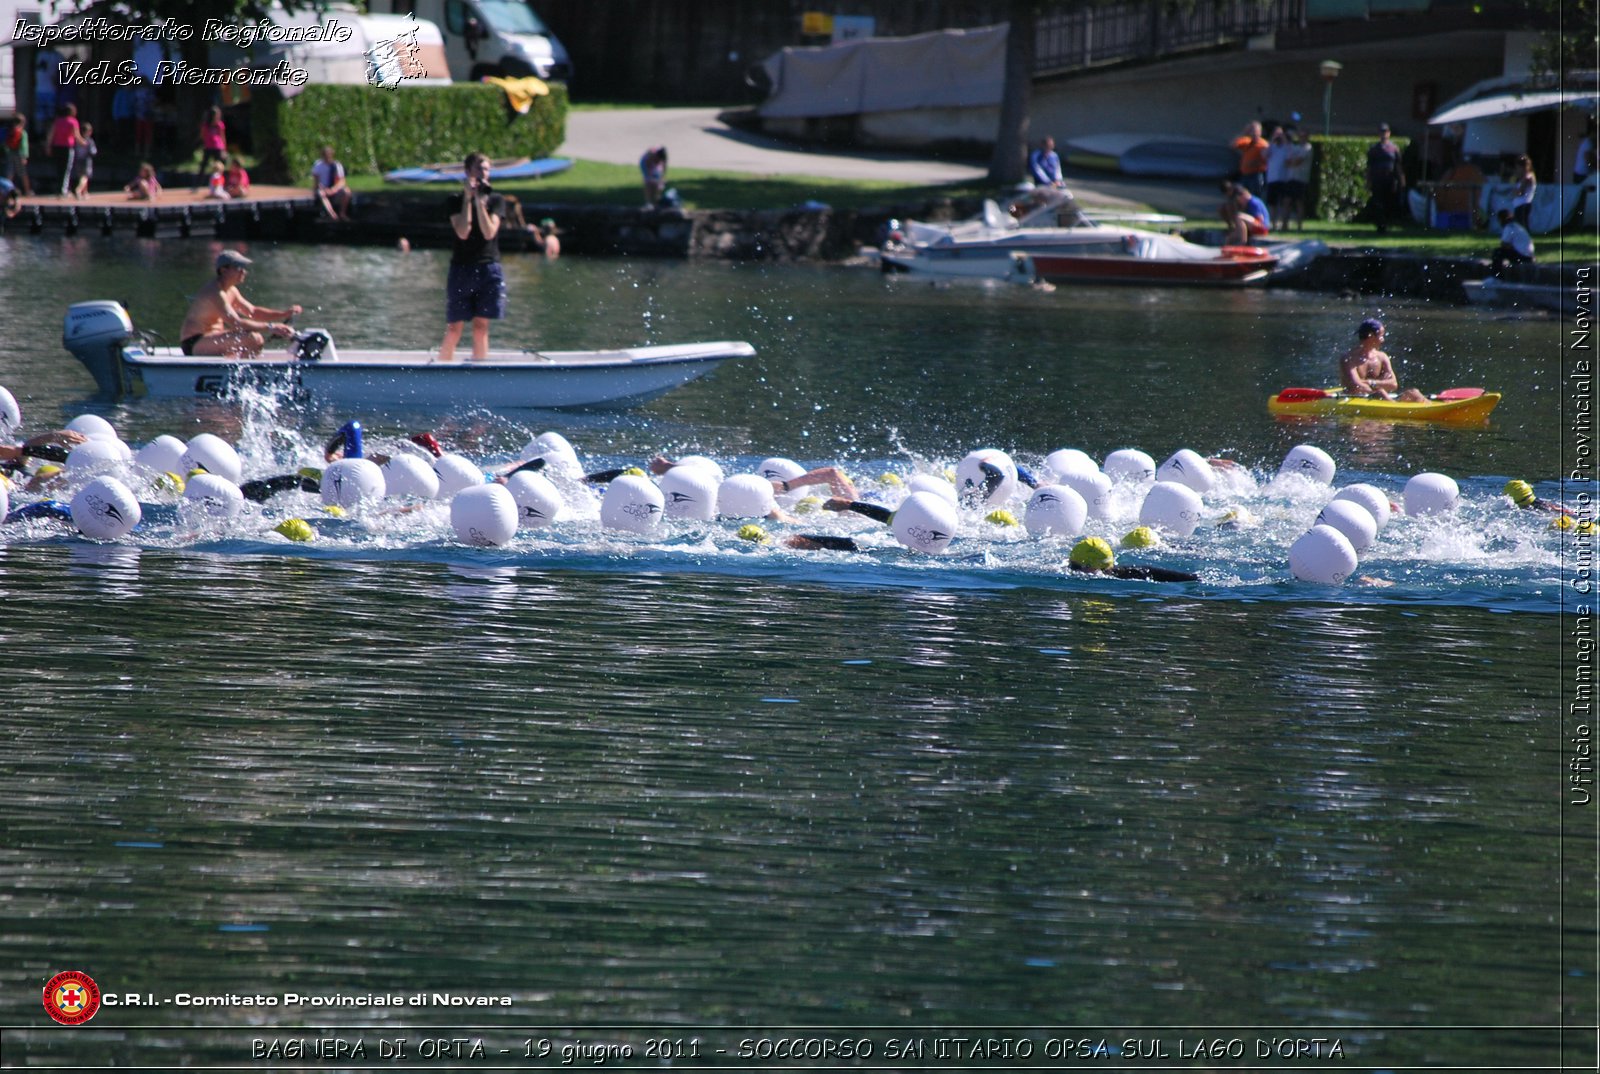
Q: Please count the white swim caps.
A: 0